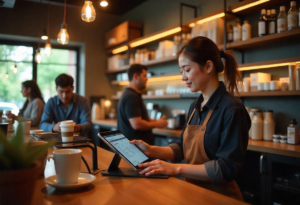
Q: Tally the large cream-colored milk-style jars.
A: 2